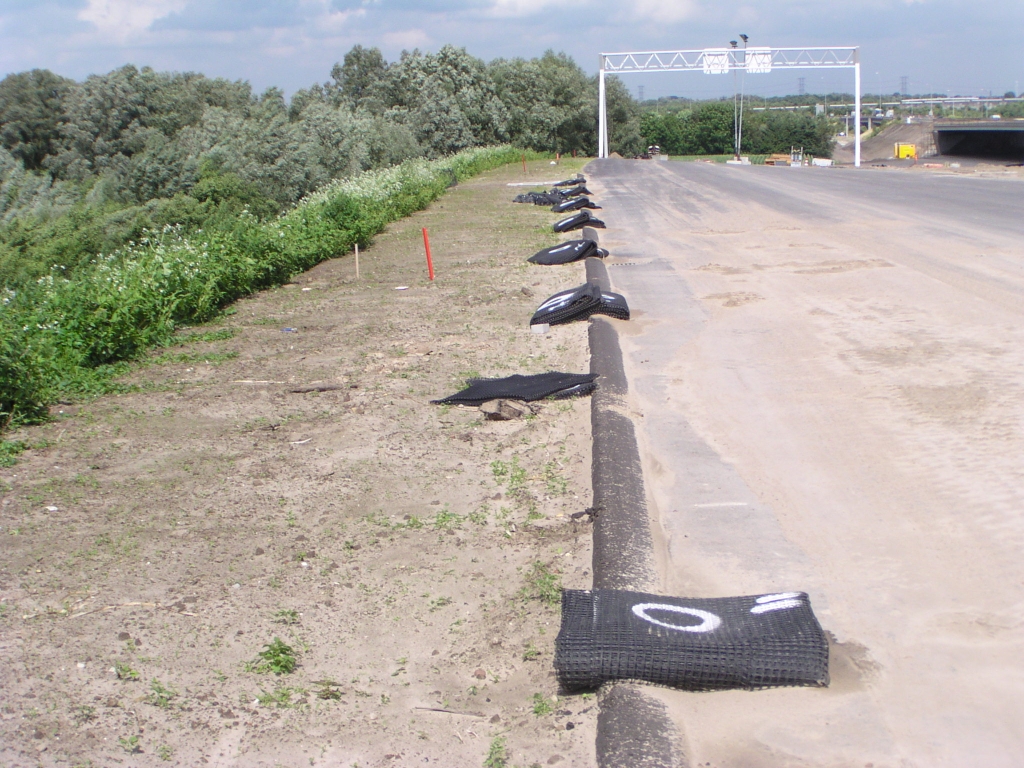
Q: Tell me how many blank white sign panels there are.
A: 2